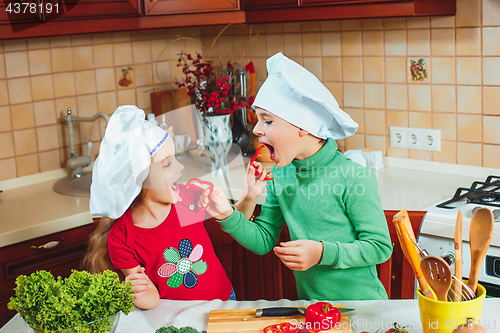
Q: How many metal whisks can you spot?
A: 1